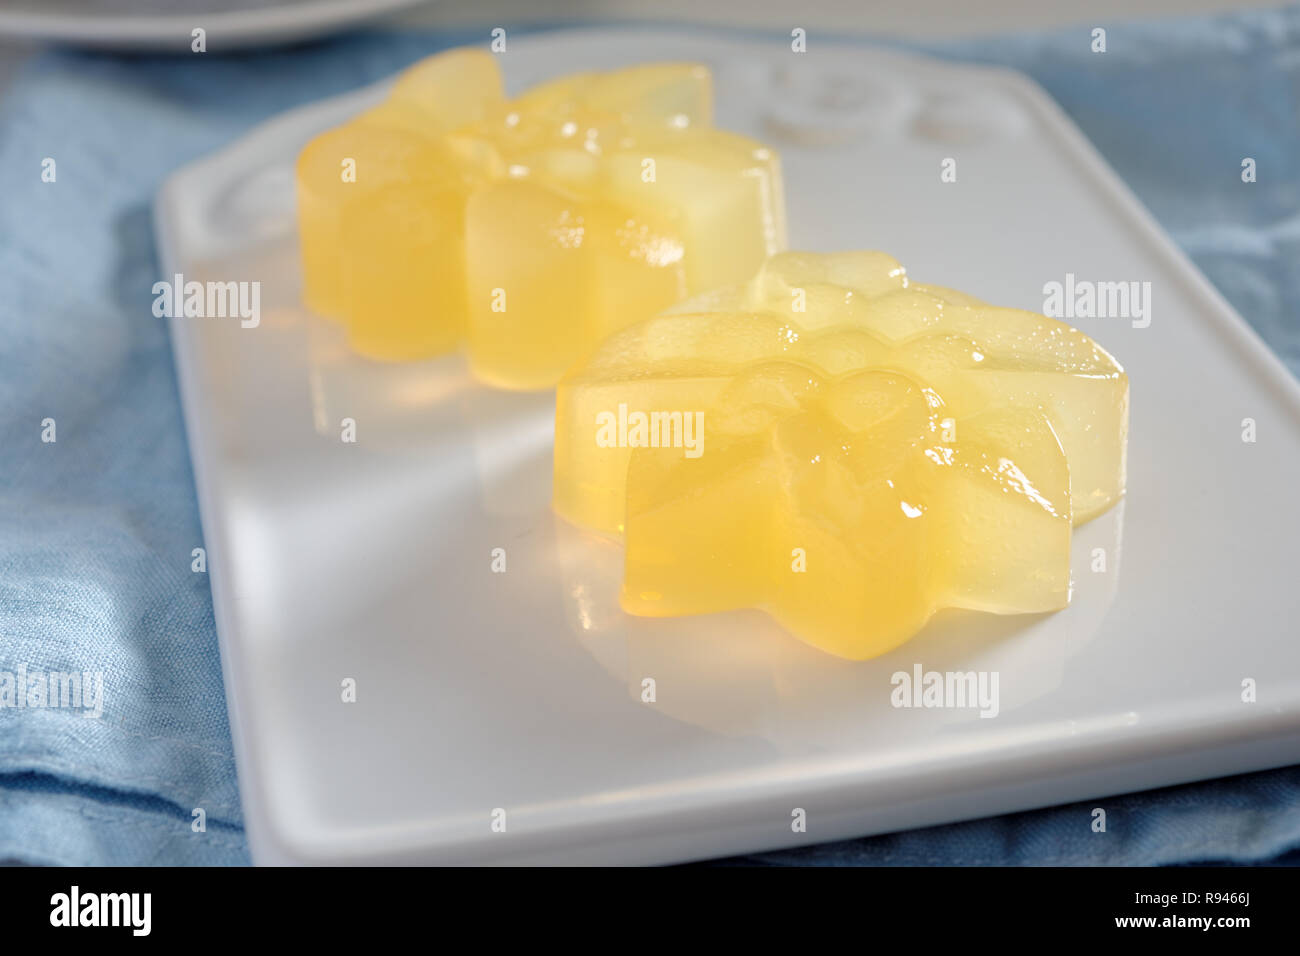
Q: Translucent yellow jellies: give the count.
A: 2